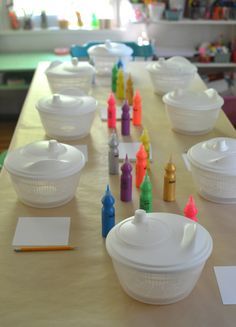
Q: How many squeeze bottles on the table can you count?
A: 15